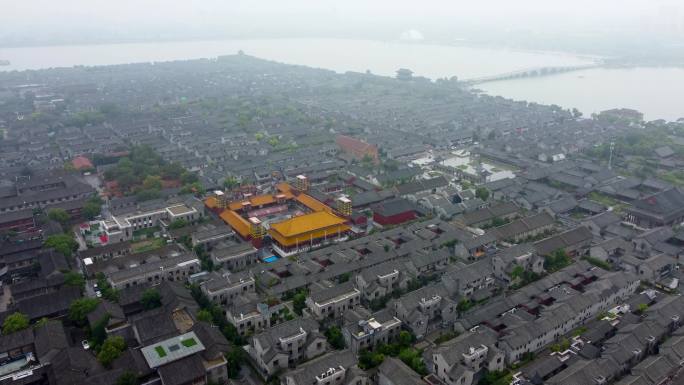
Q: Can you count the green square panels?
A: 2